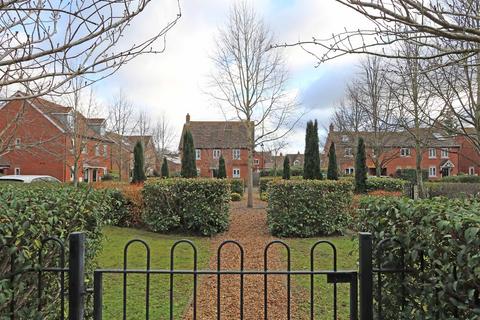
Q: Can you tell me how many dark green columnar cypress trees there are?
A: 8